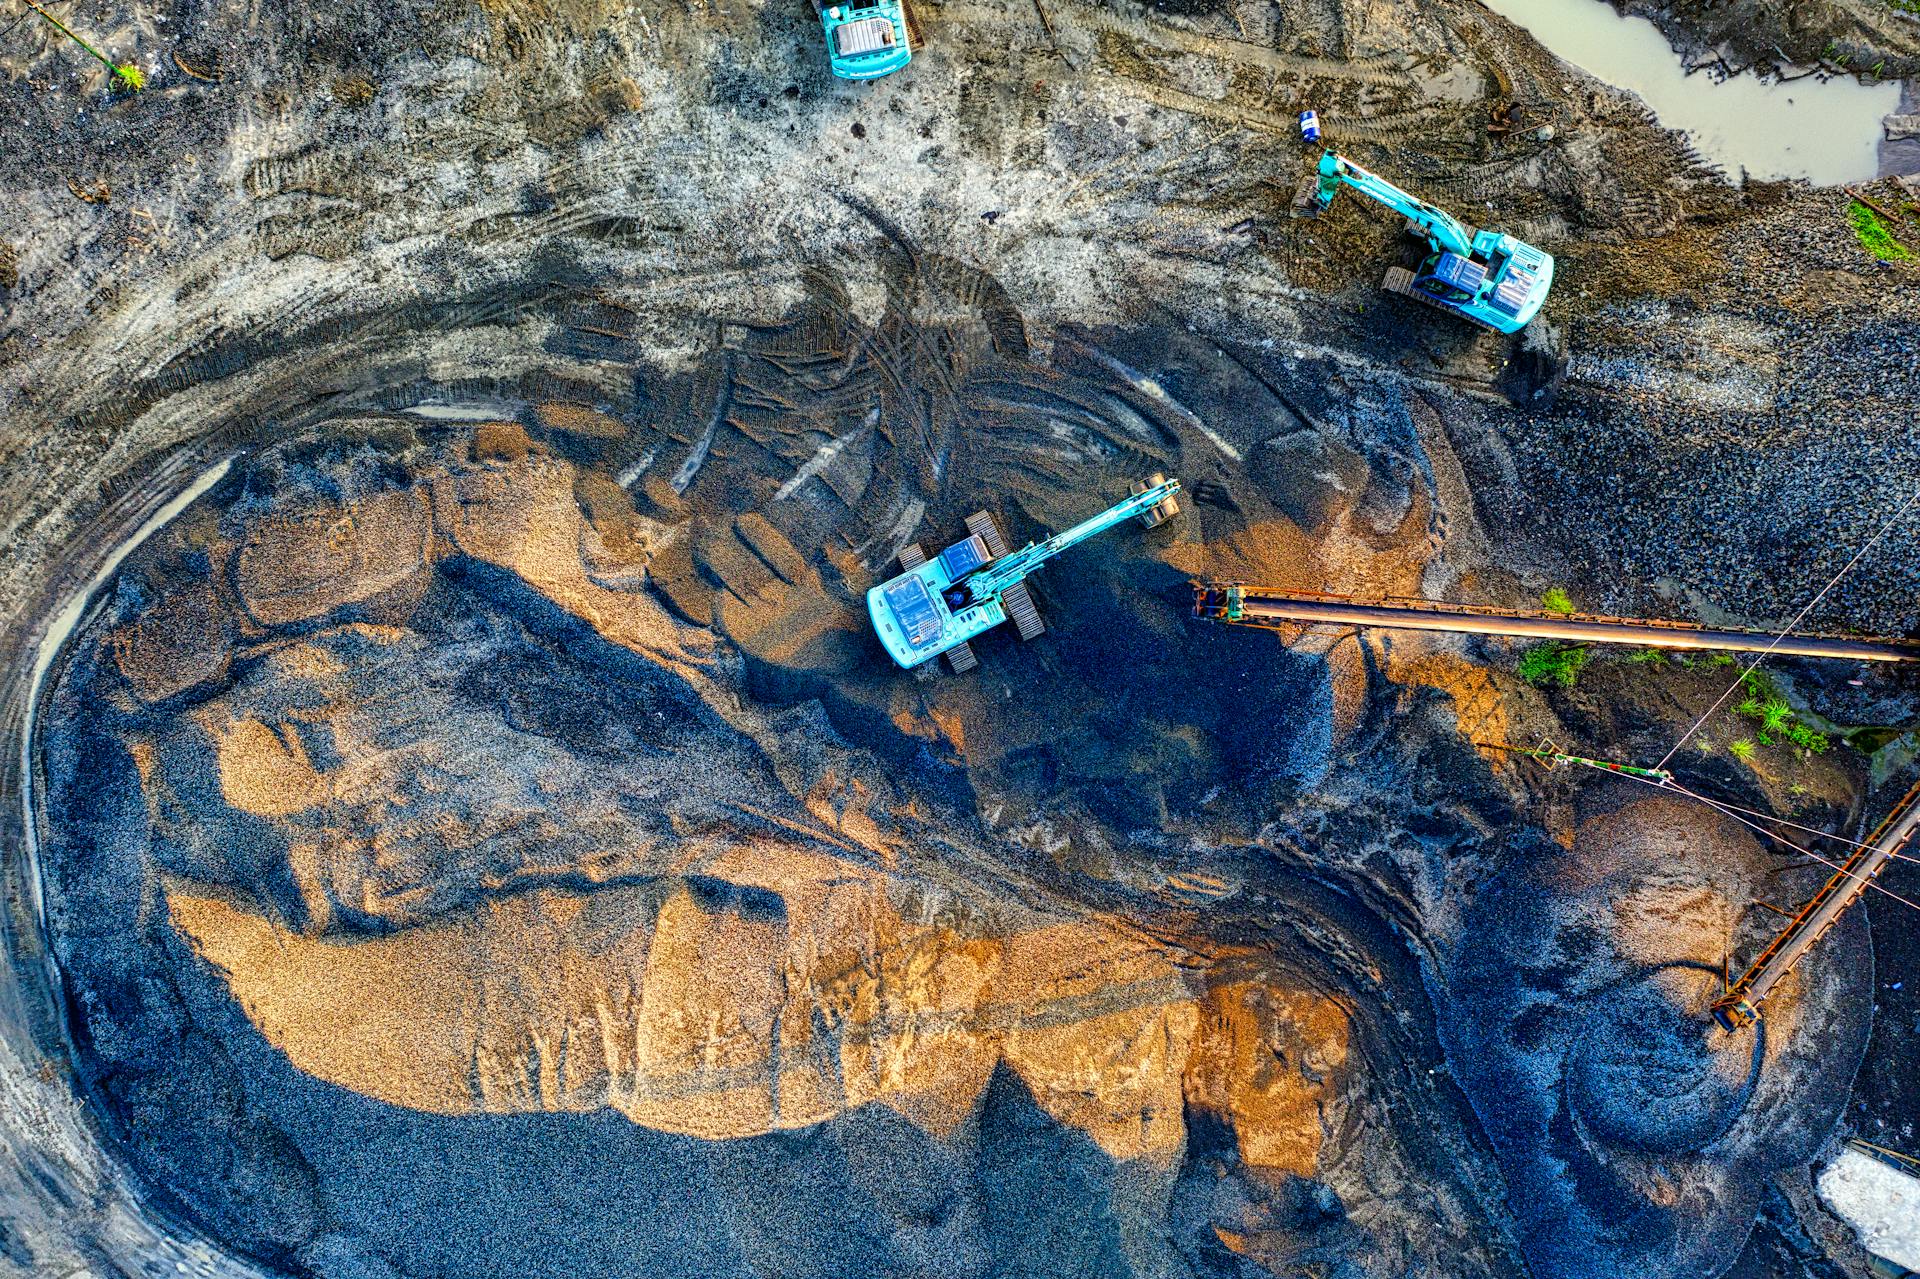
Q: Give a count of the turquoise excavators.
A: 3